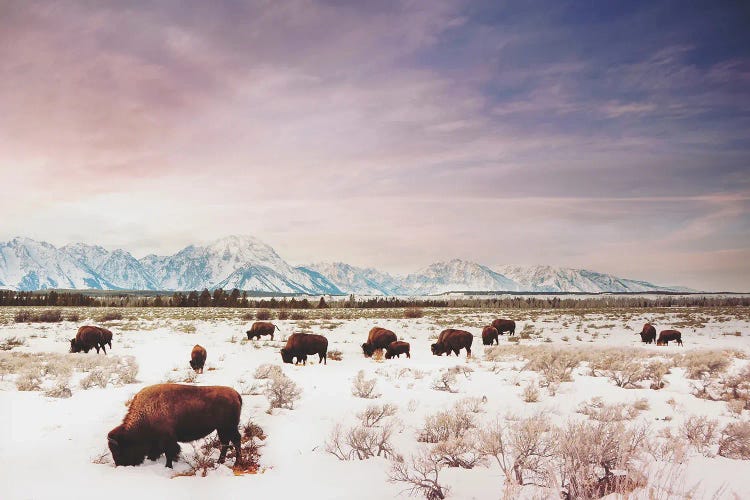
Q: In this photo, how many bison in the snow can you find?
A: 13